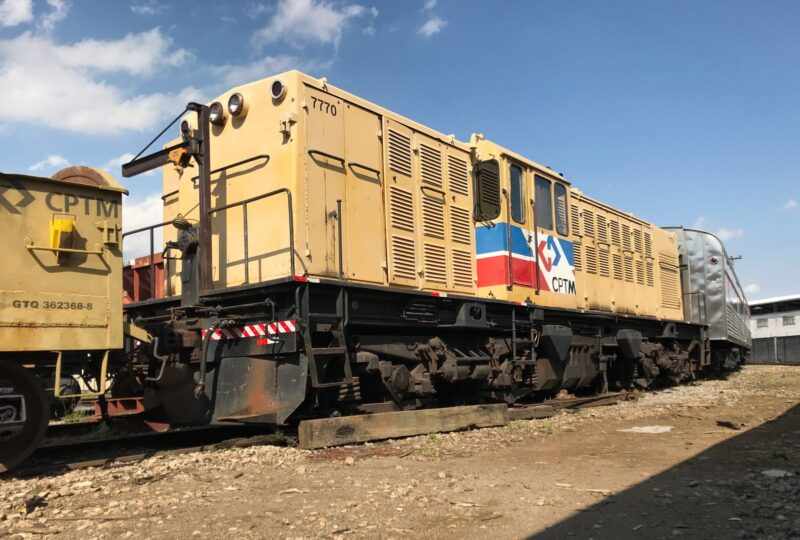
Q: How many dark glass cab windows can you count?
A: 4